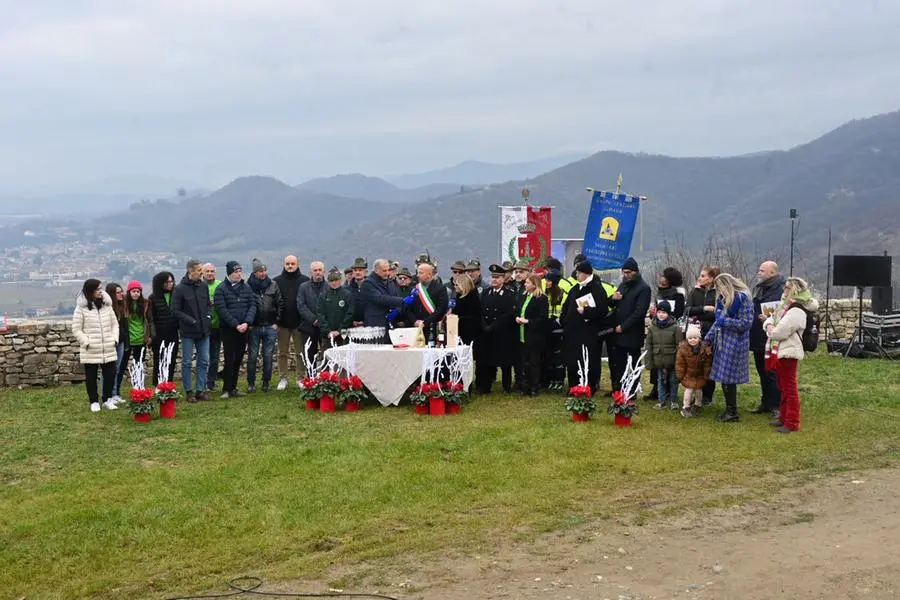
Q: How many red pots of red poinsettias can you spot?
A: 10